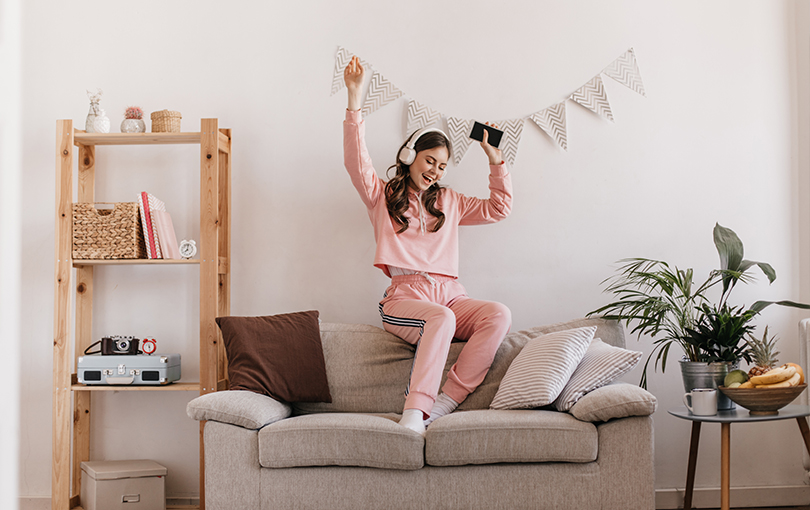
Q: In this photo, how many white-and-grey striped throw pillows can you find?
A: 2